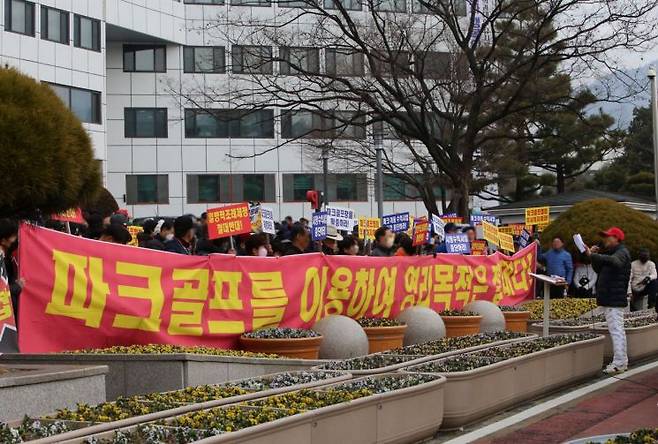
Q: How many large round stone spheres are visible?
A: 3